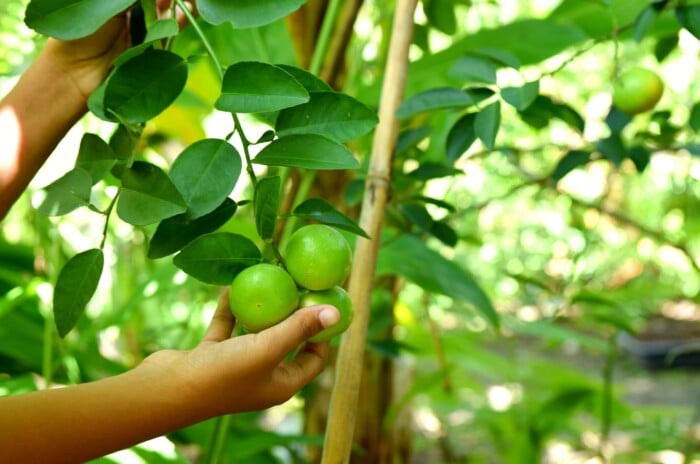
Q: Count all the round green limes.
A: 4